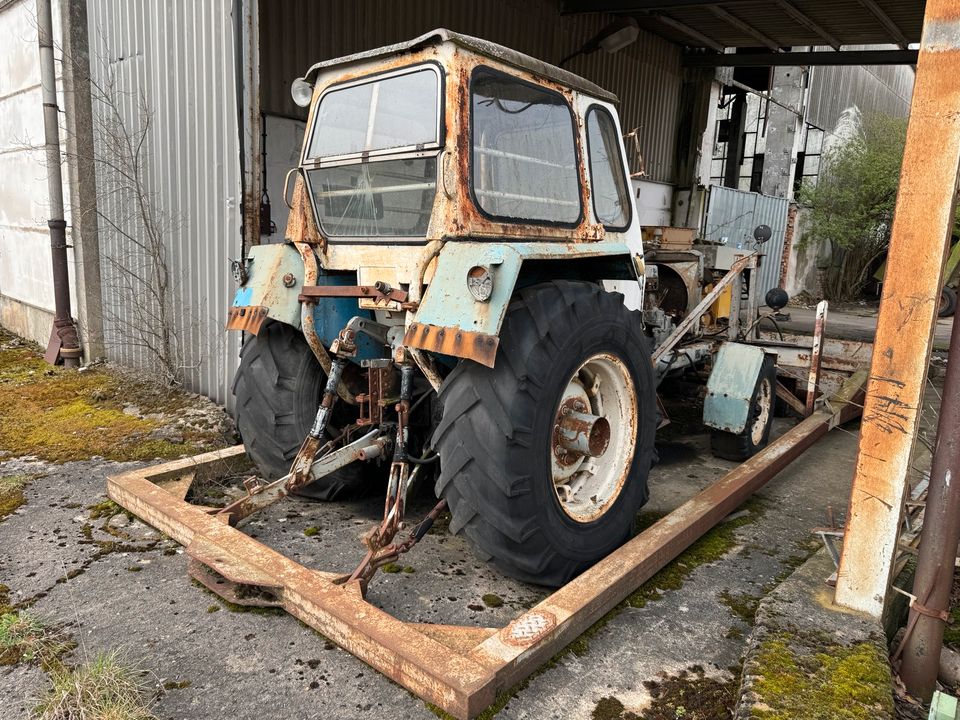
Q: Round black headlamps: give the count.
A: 2